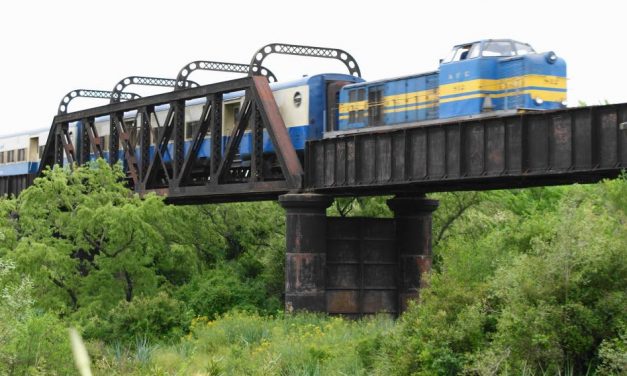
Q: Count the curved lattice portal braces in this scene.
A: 4